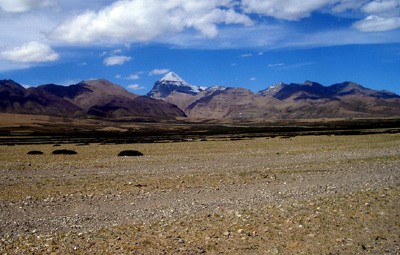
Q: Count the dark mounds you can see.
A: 3